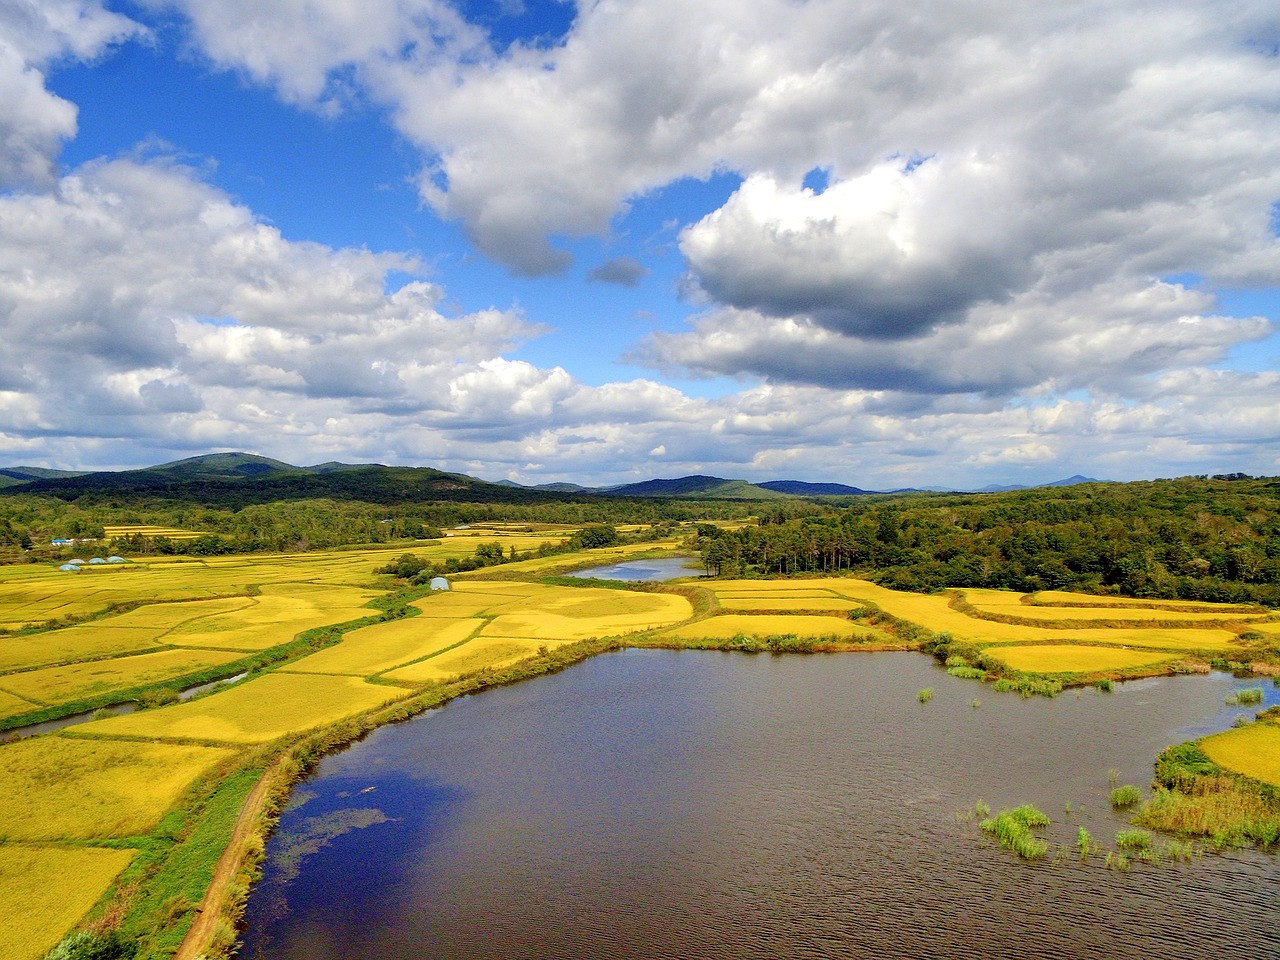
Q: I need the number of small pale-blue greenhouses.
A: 5